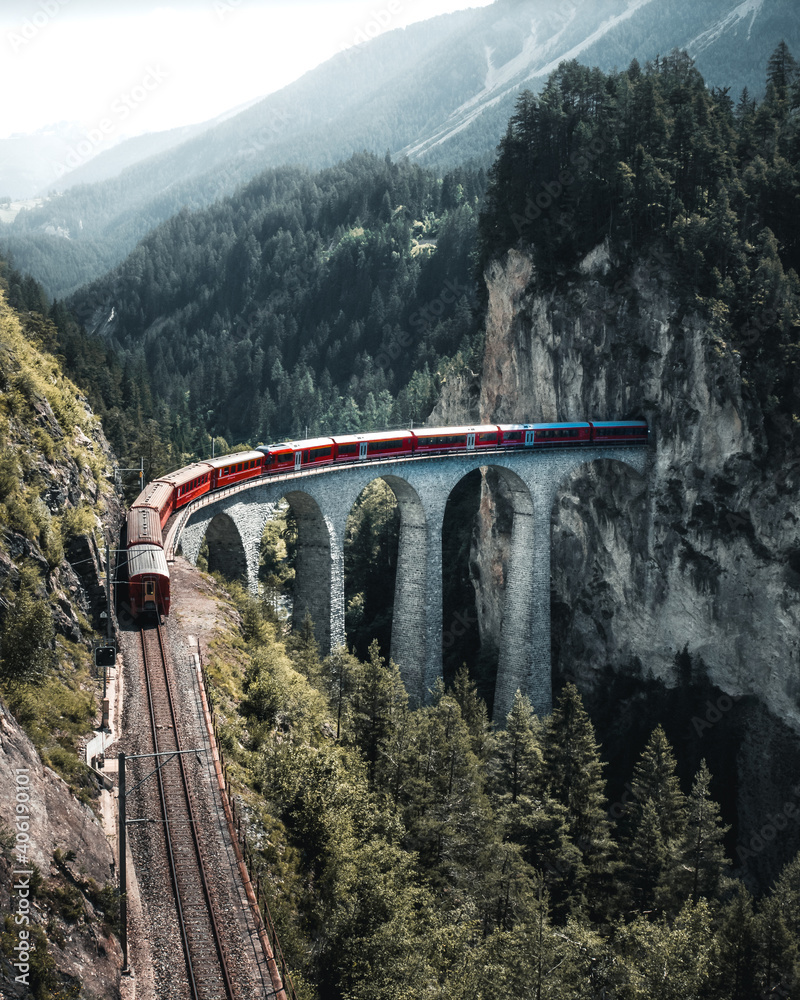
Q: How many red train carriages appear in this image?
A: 10